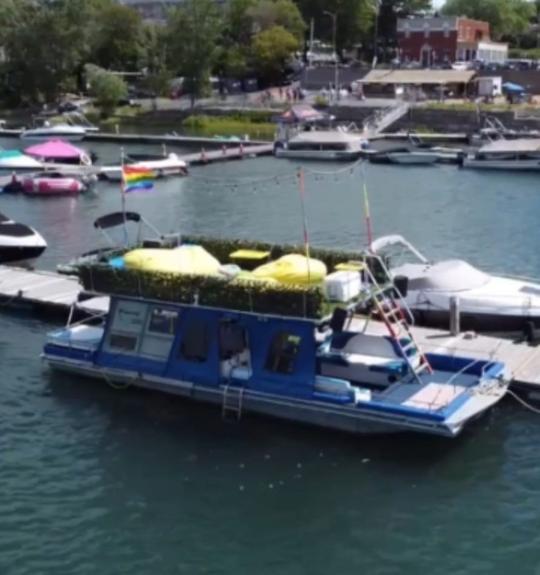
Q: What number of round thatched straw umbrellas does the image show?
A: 0